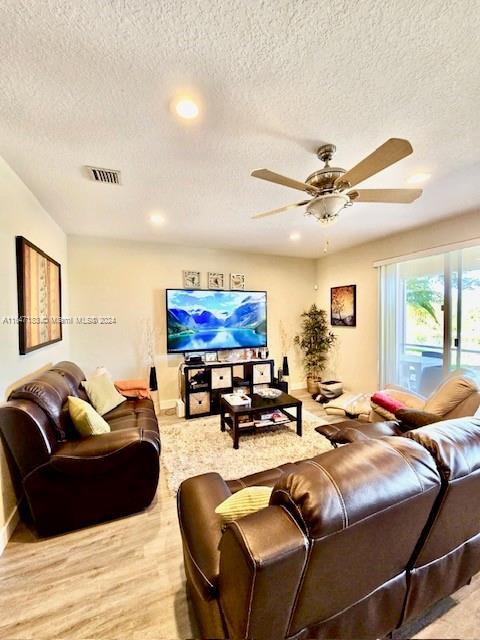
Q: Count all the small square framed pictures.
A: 3